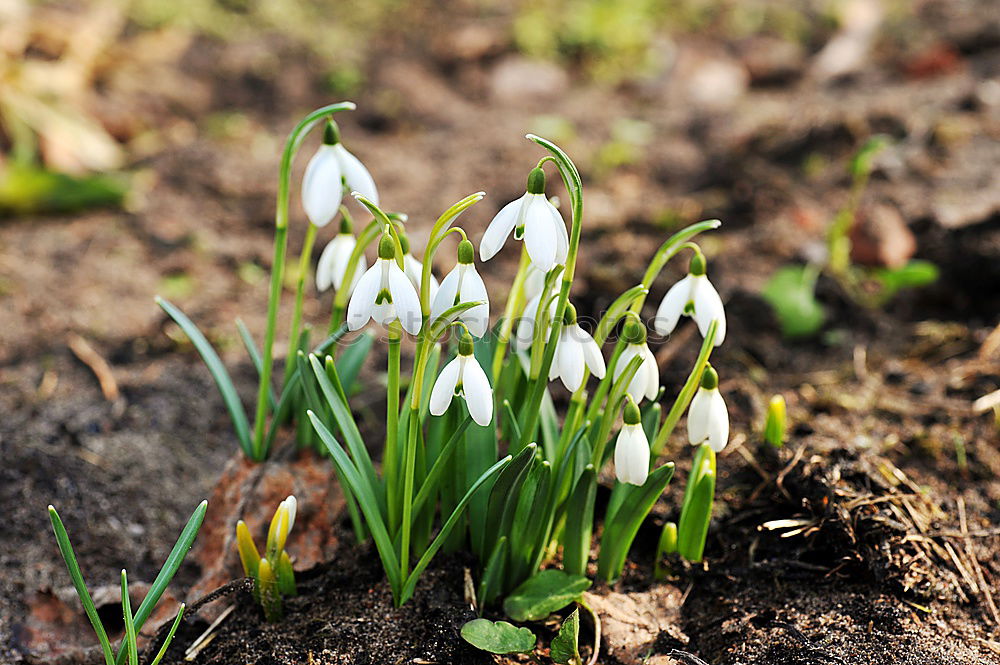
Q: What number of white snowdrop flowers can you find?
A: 13